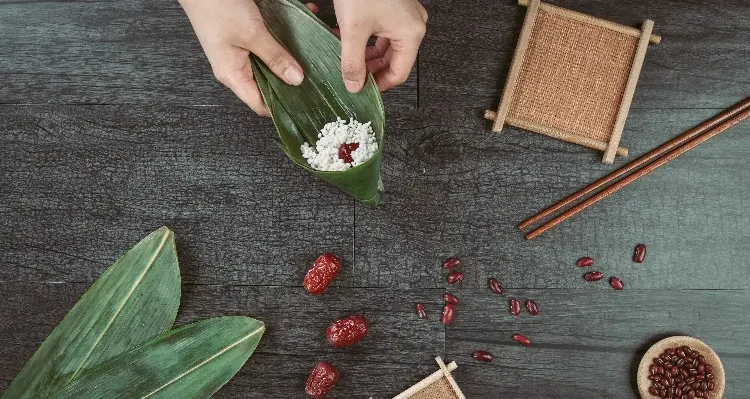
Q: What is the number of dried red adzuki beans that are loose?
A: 14